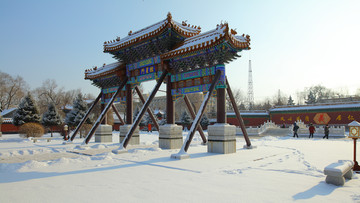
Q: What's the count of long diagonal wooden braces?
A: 8